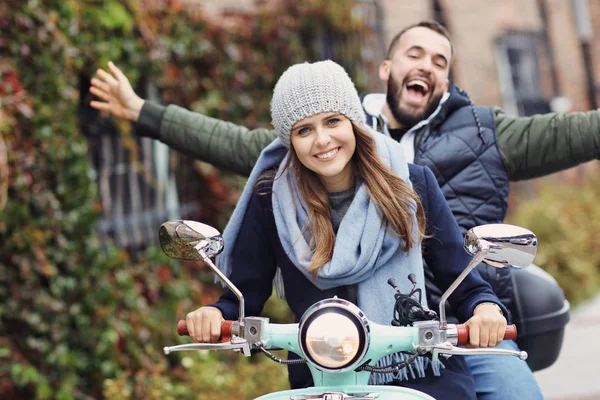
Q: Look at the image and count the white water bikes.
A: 0